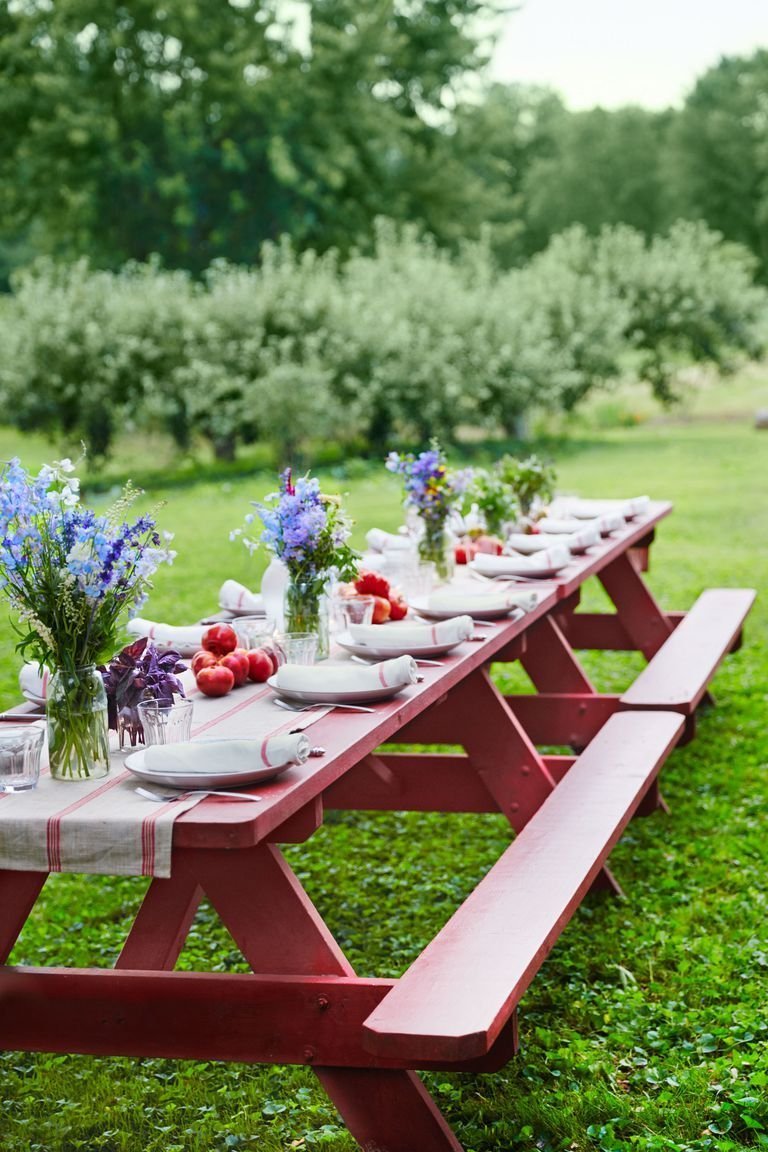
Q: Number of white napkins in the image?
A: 12